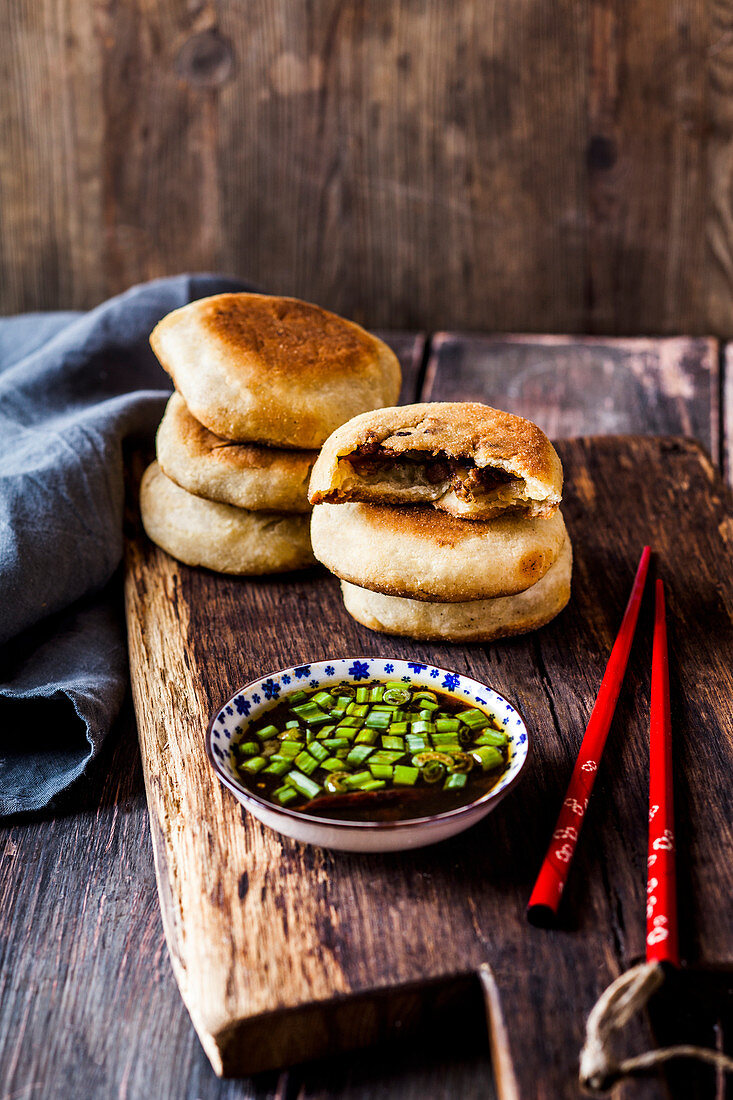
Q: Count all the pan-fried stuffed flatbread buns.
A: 6